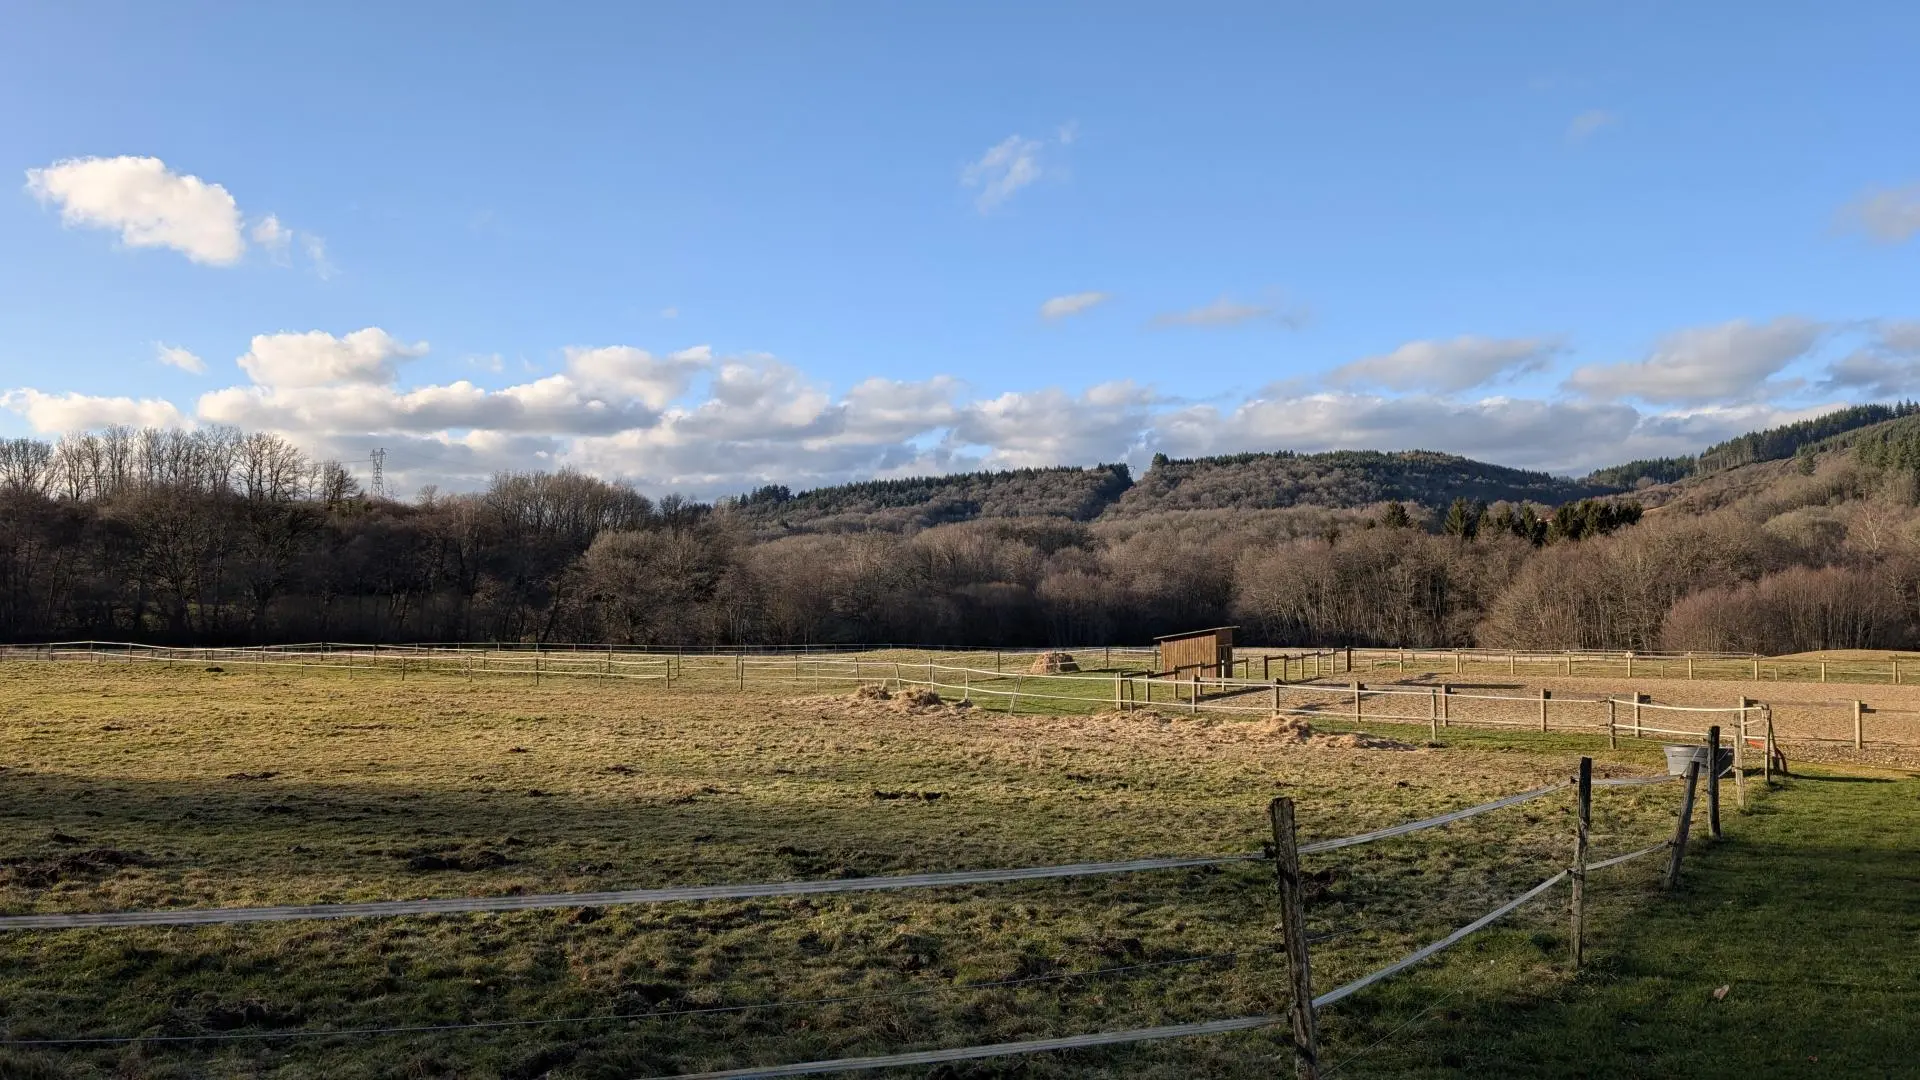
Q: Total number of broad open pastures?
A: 1